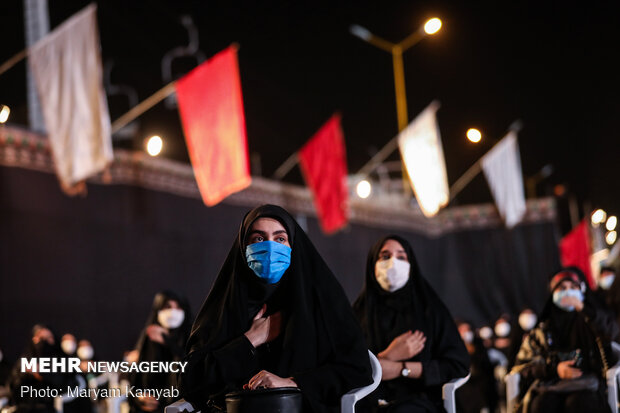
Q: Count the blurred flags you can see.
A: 6